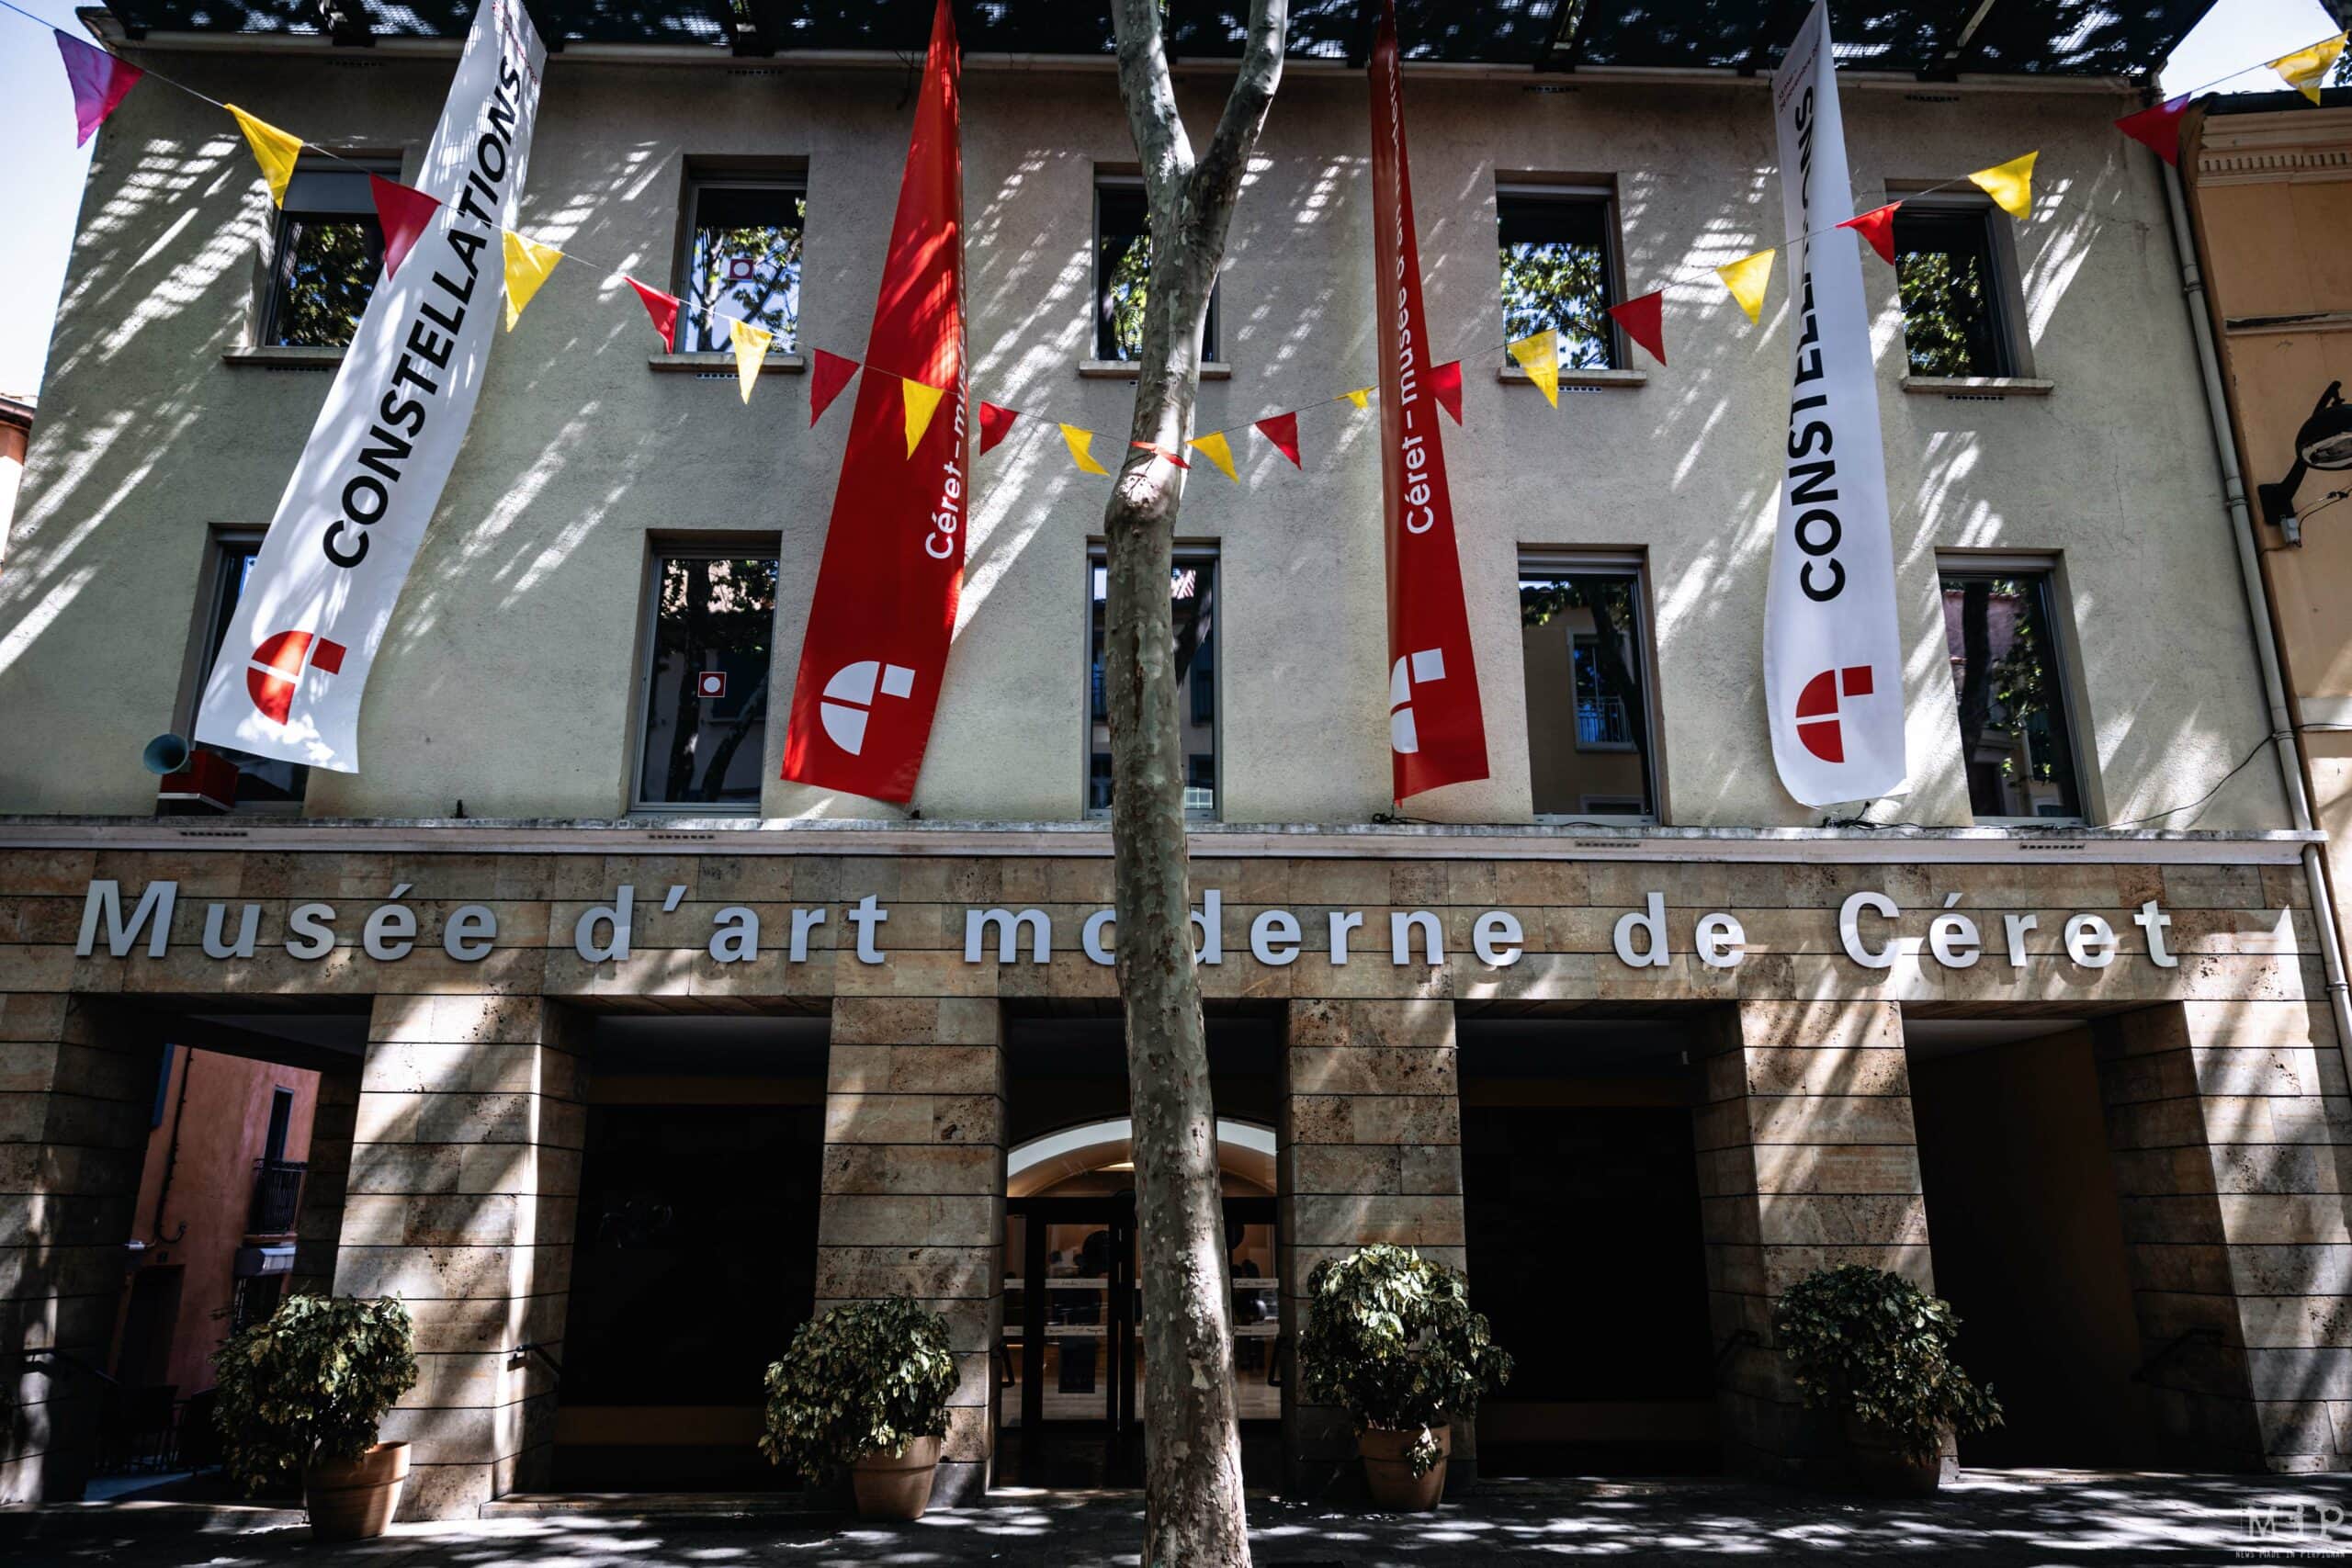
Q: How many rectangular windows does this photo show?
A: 10